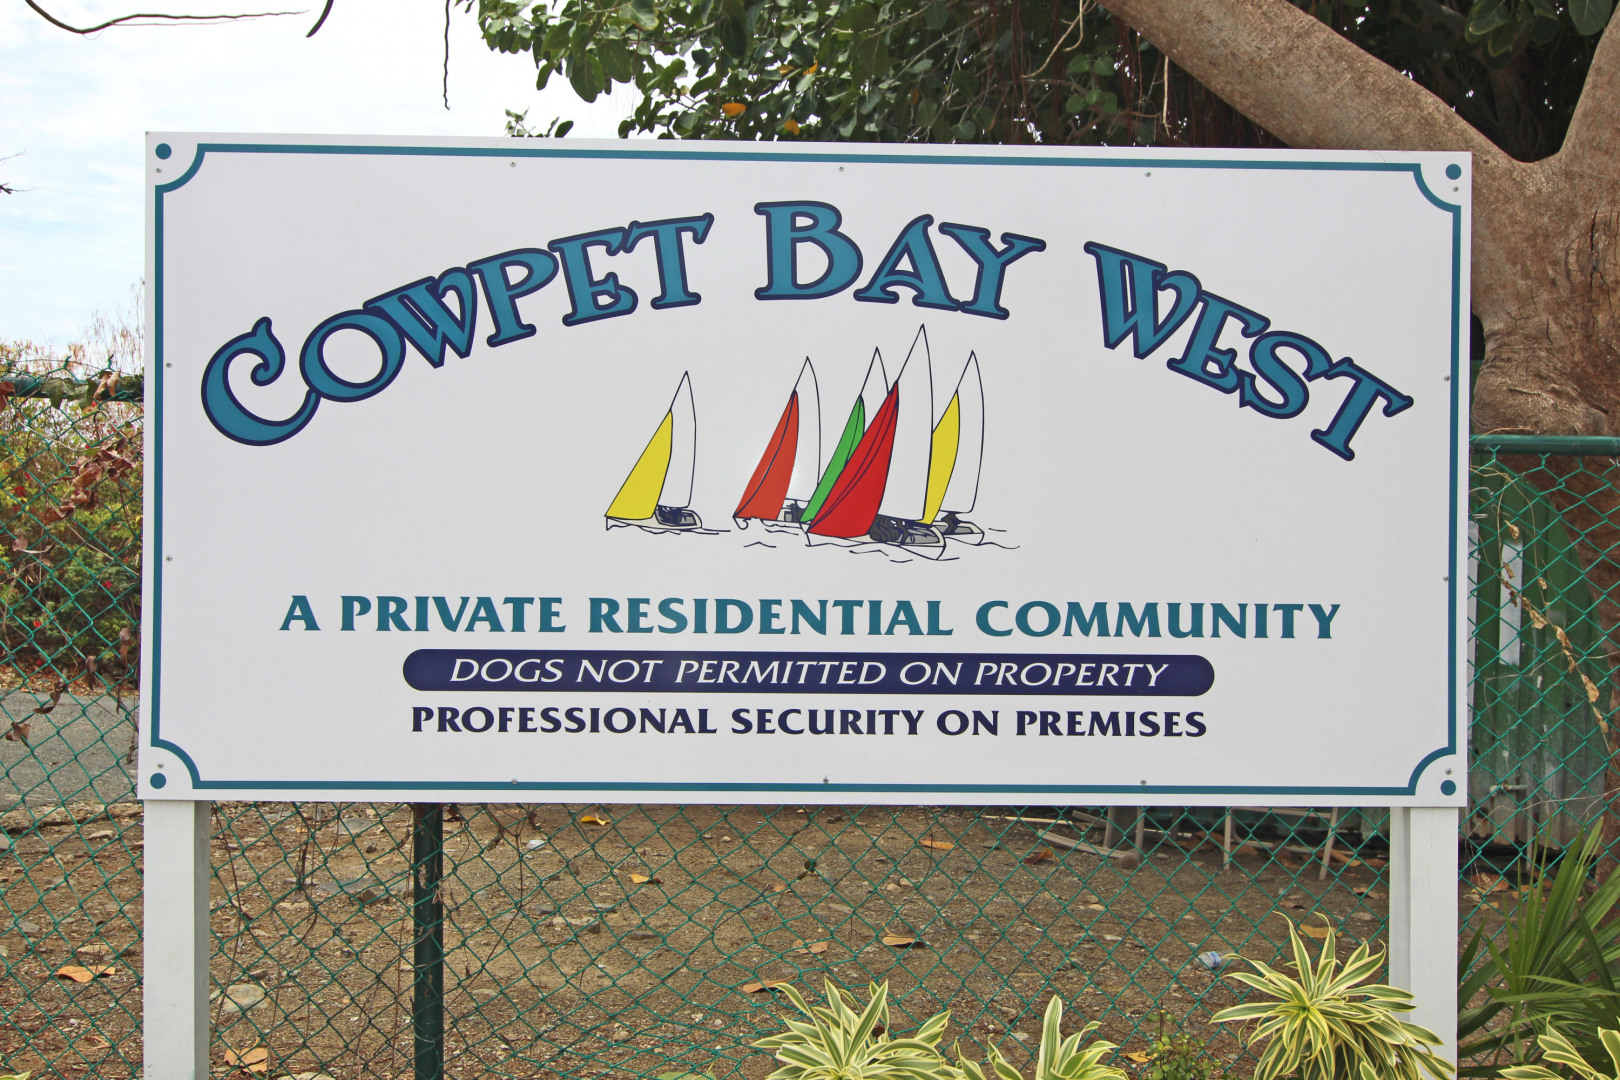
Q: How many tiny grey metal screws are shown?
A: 14